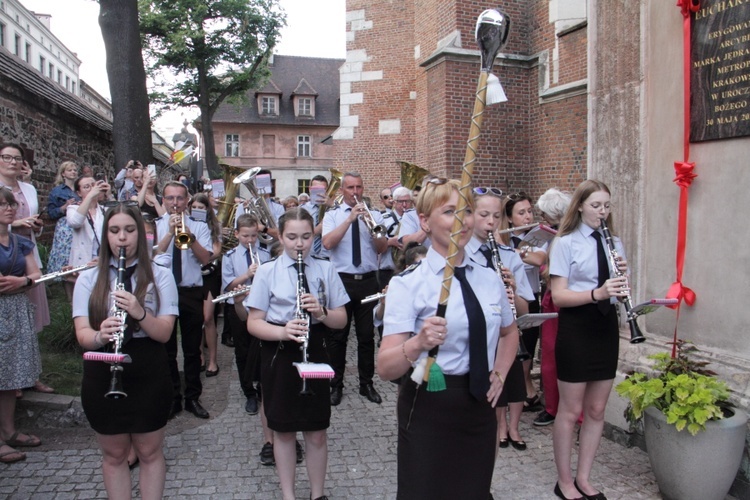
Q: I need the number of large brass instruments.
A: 4